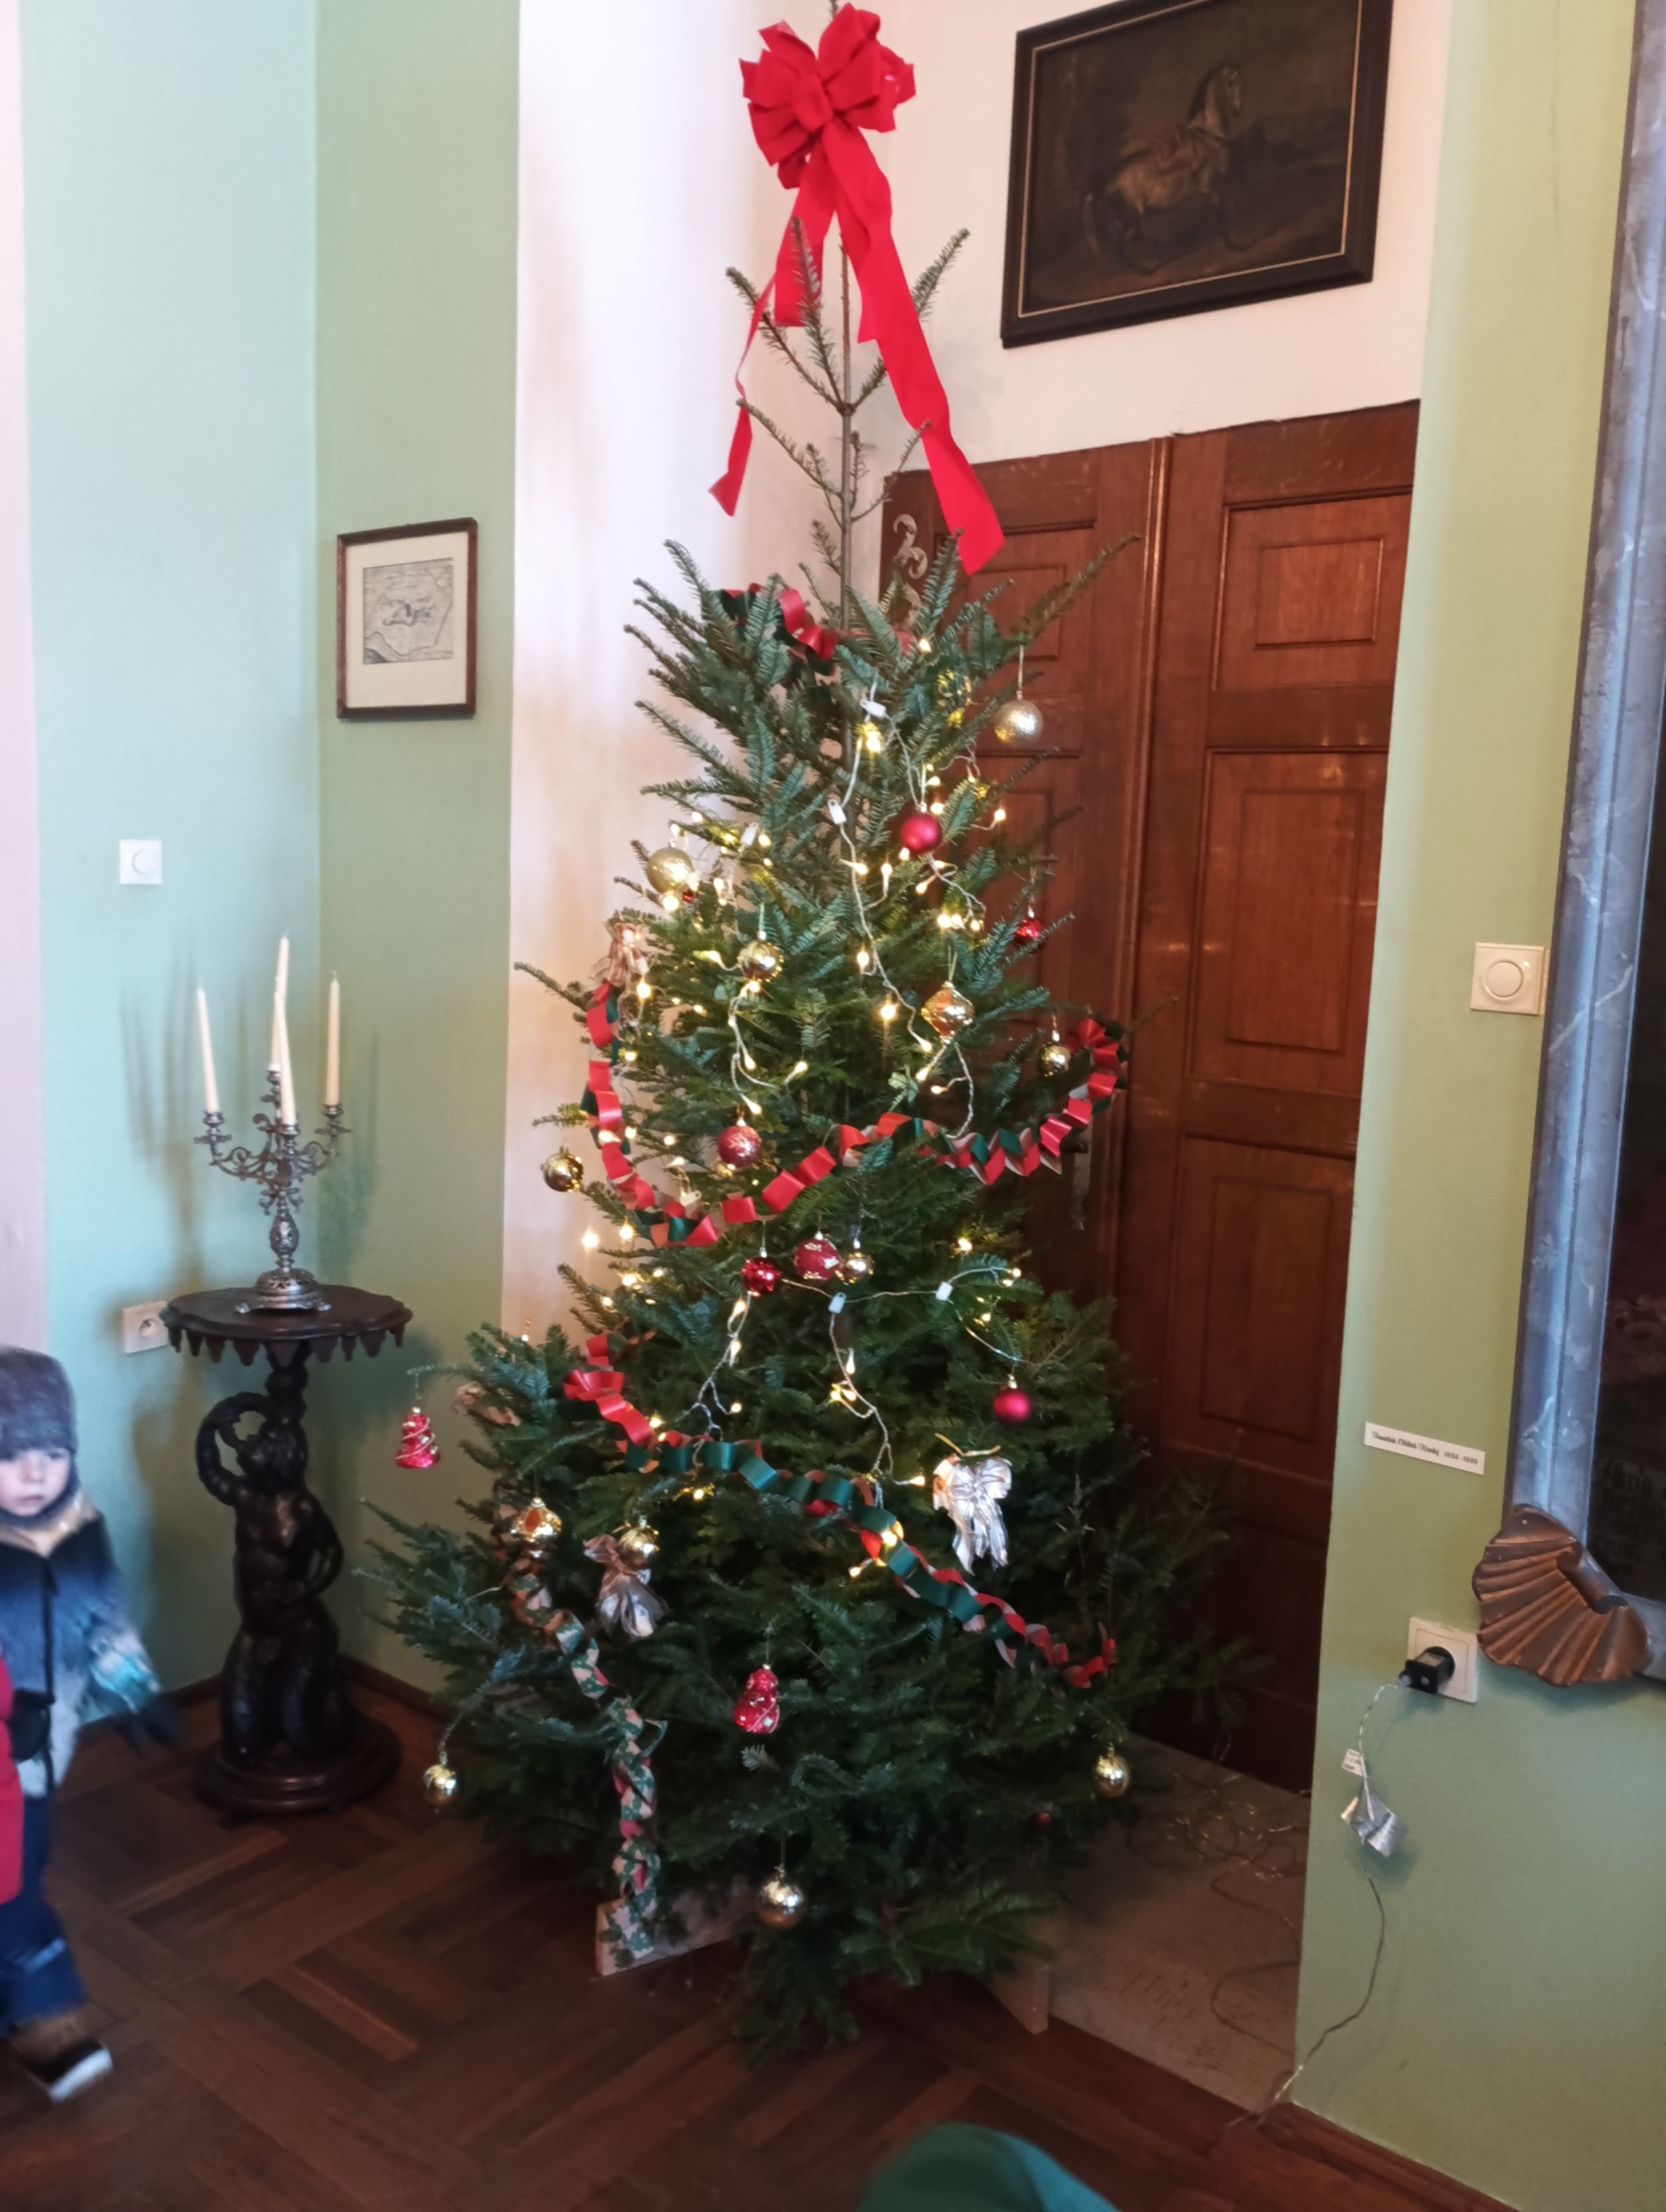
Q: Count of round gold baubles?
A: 10